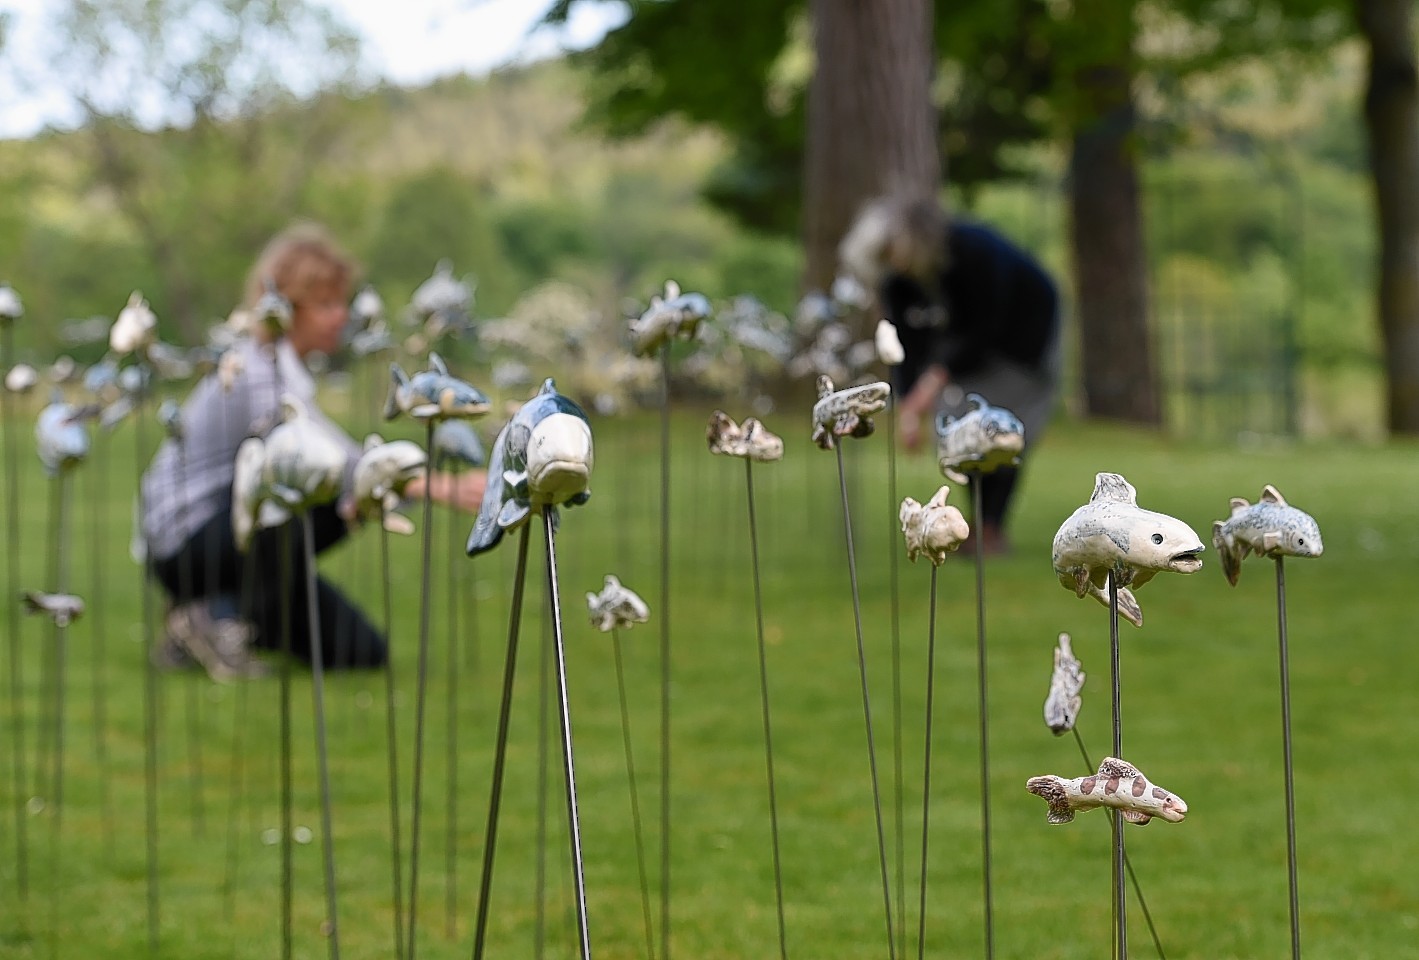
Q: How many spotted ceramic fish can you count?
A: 1